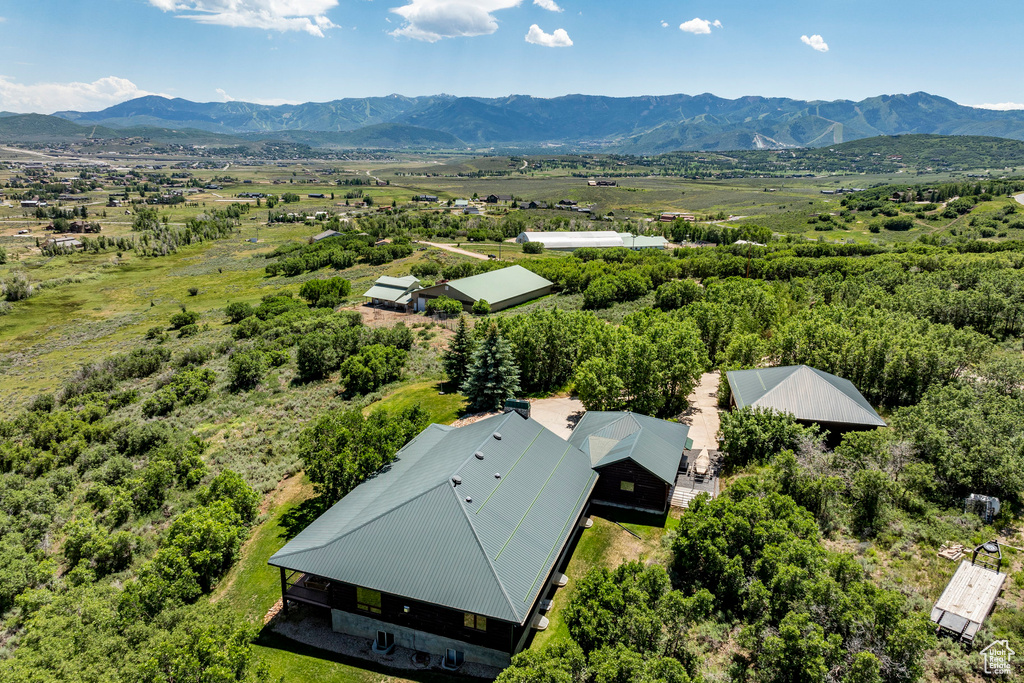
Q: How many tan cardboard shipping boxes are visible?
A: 0